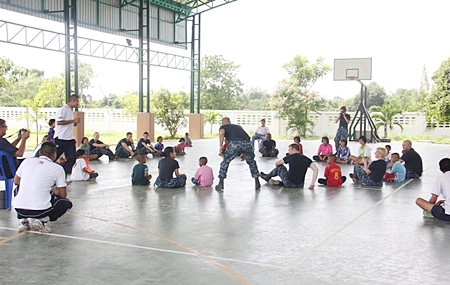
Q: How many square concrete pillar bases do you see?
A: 3